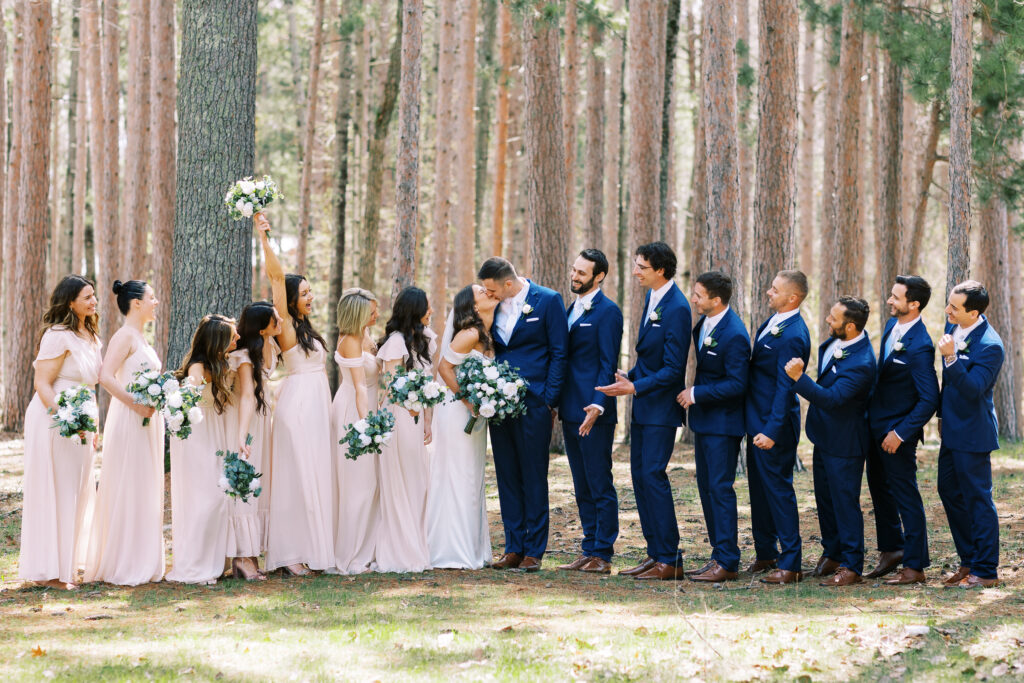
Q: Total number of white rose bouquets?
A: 8